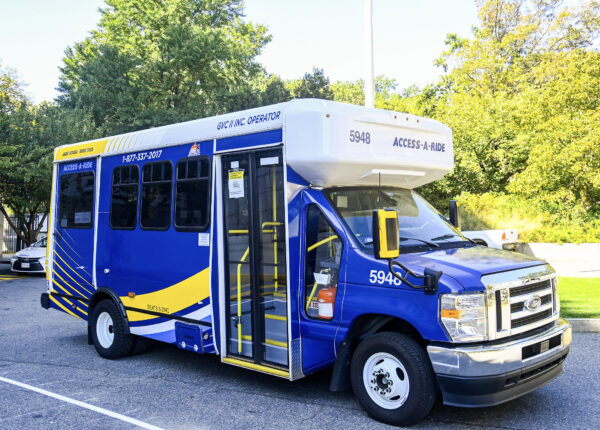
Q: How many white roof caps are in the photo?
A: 1